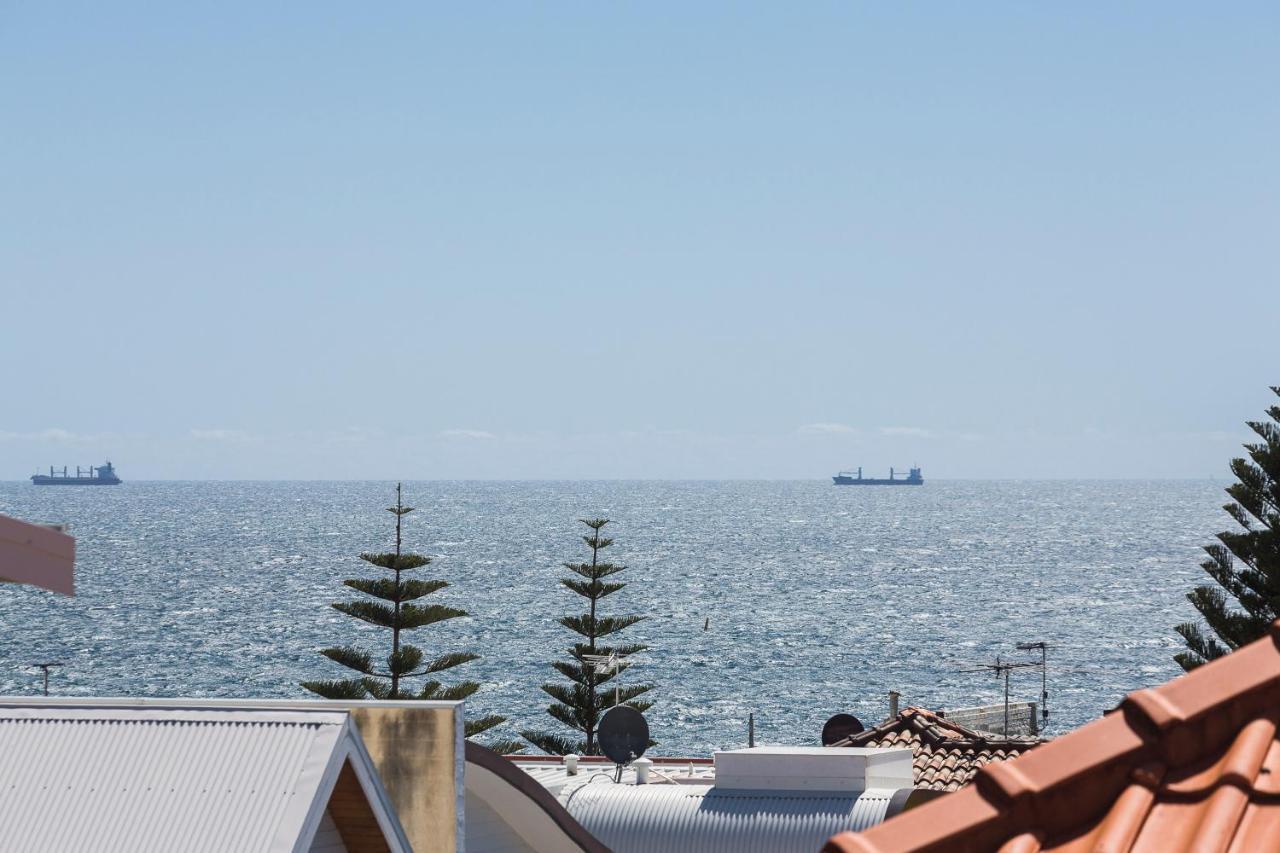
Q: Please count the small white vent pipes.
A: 2